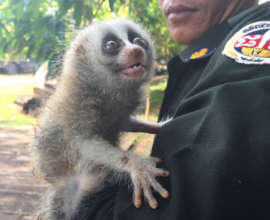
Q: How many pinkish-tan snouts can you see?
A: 1